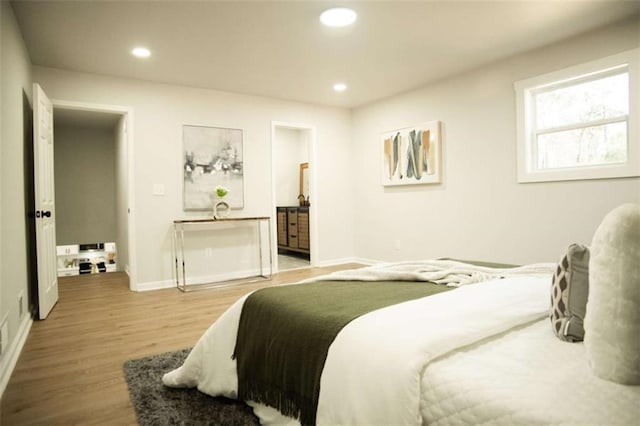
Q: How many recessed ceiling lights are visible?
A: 3